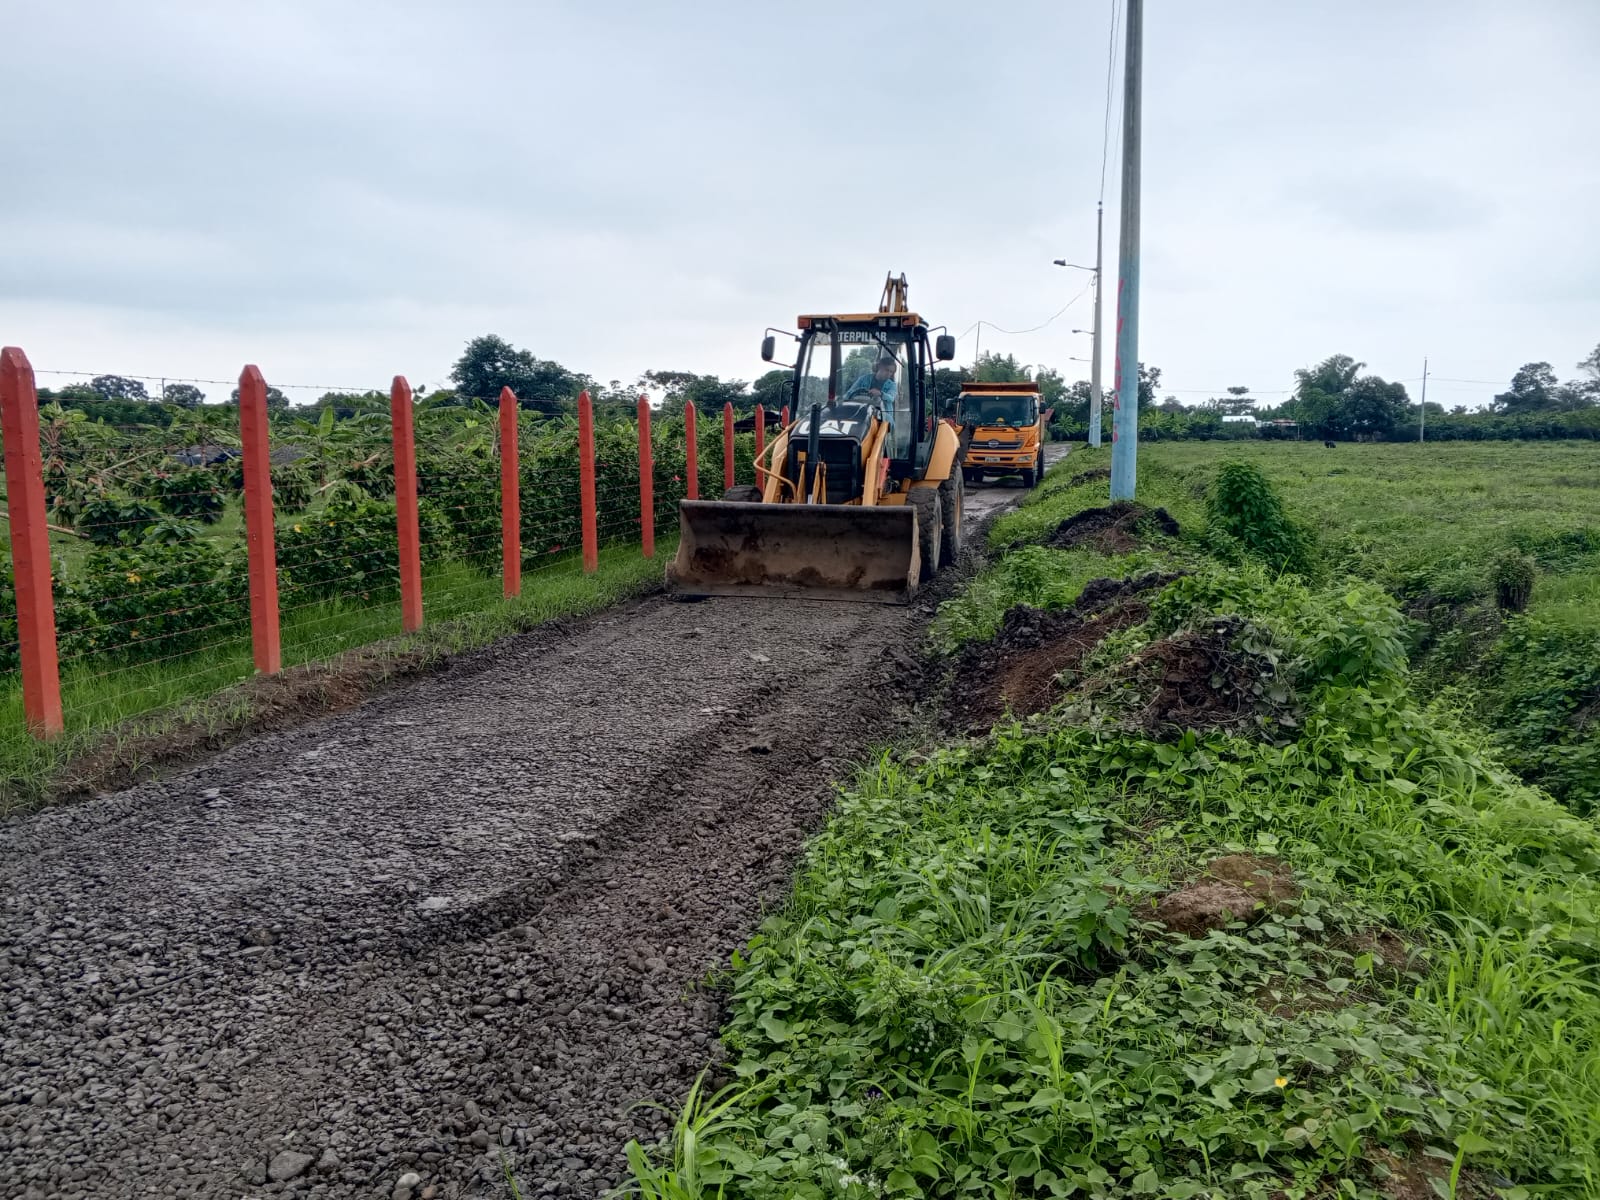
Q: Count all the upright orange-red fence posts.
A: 10